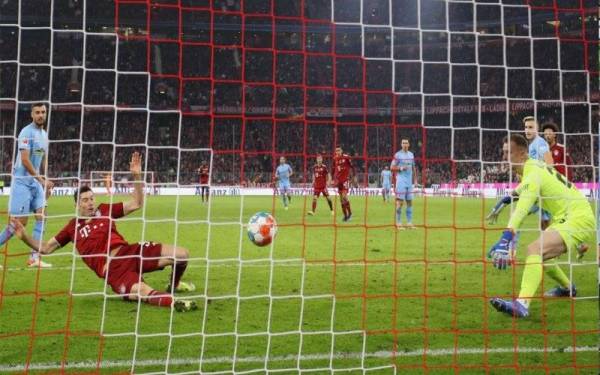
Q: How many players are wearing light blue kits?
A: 5